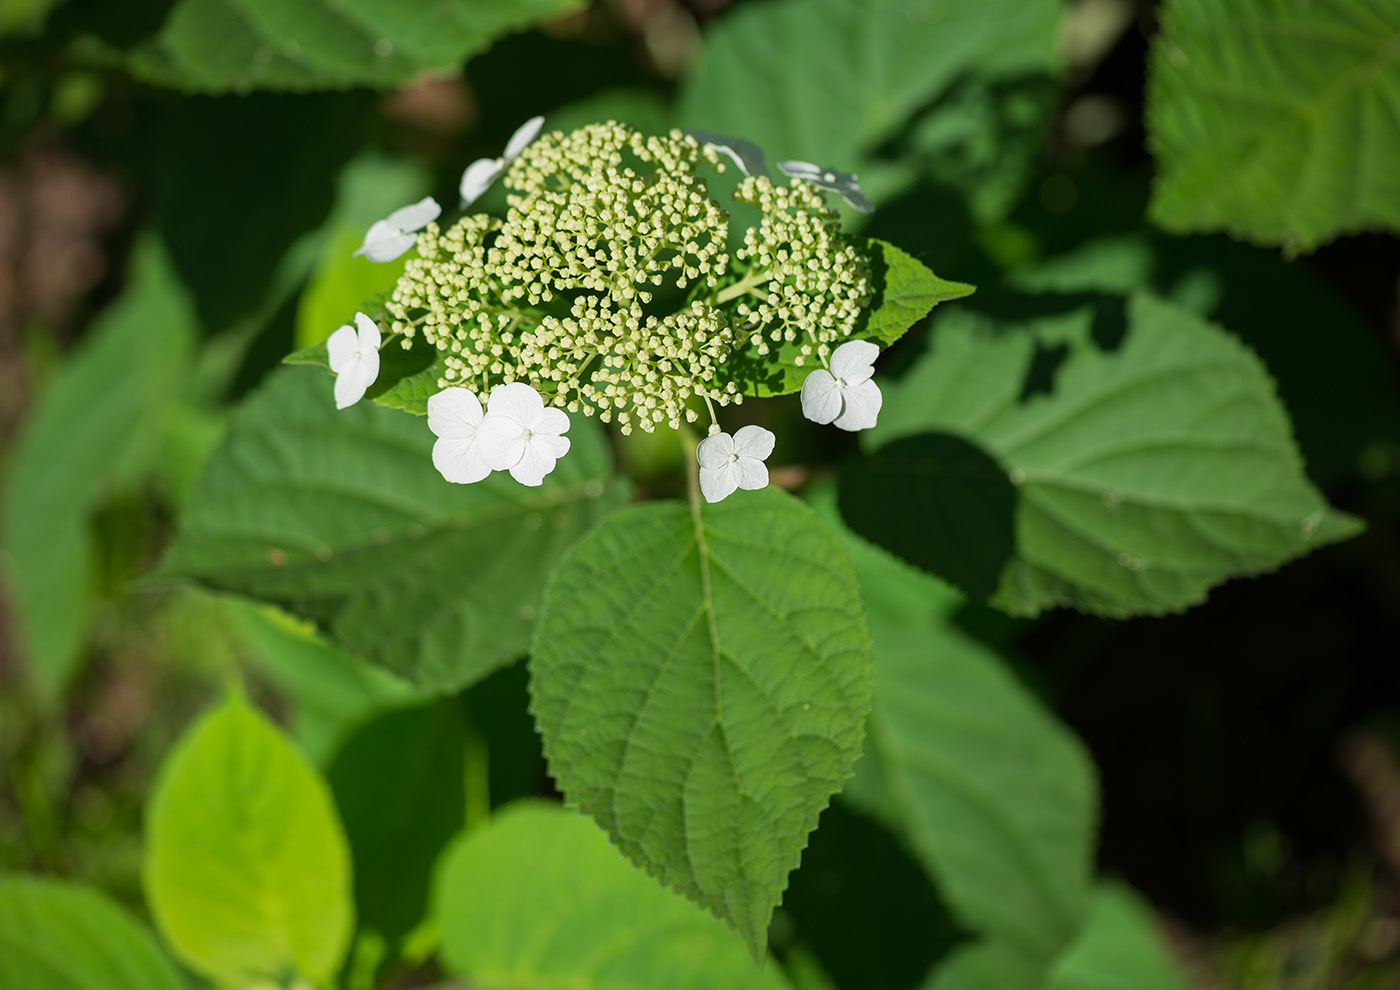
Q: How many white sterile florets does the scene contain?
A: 9